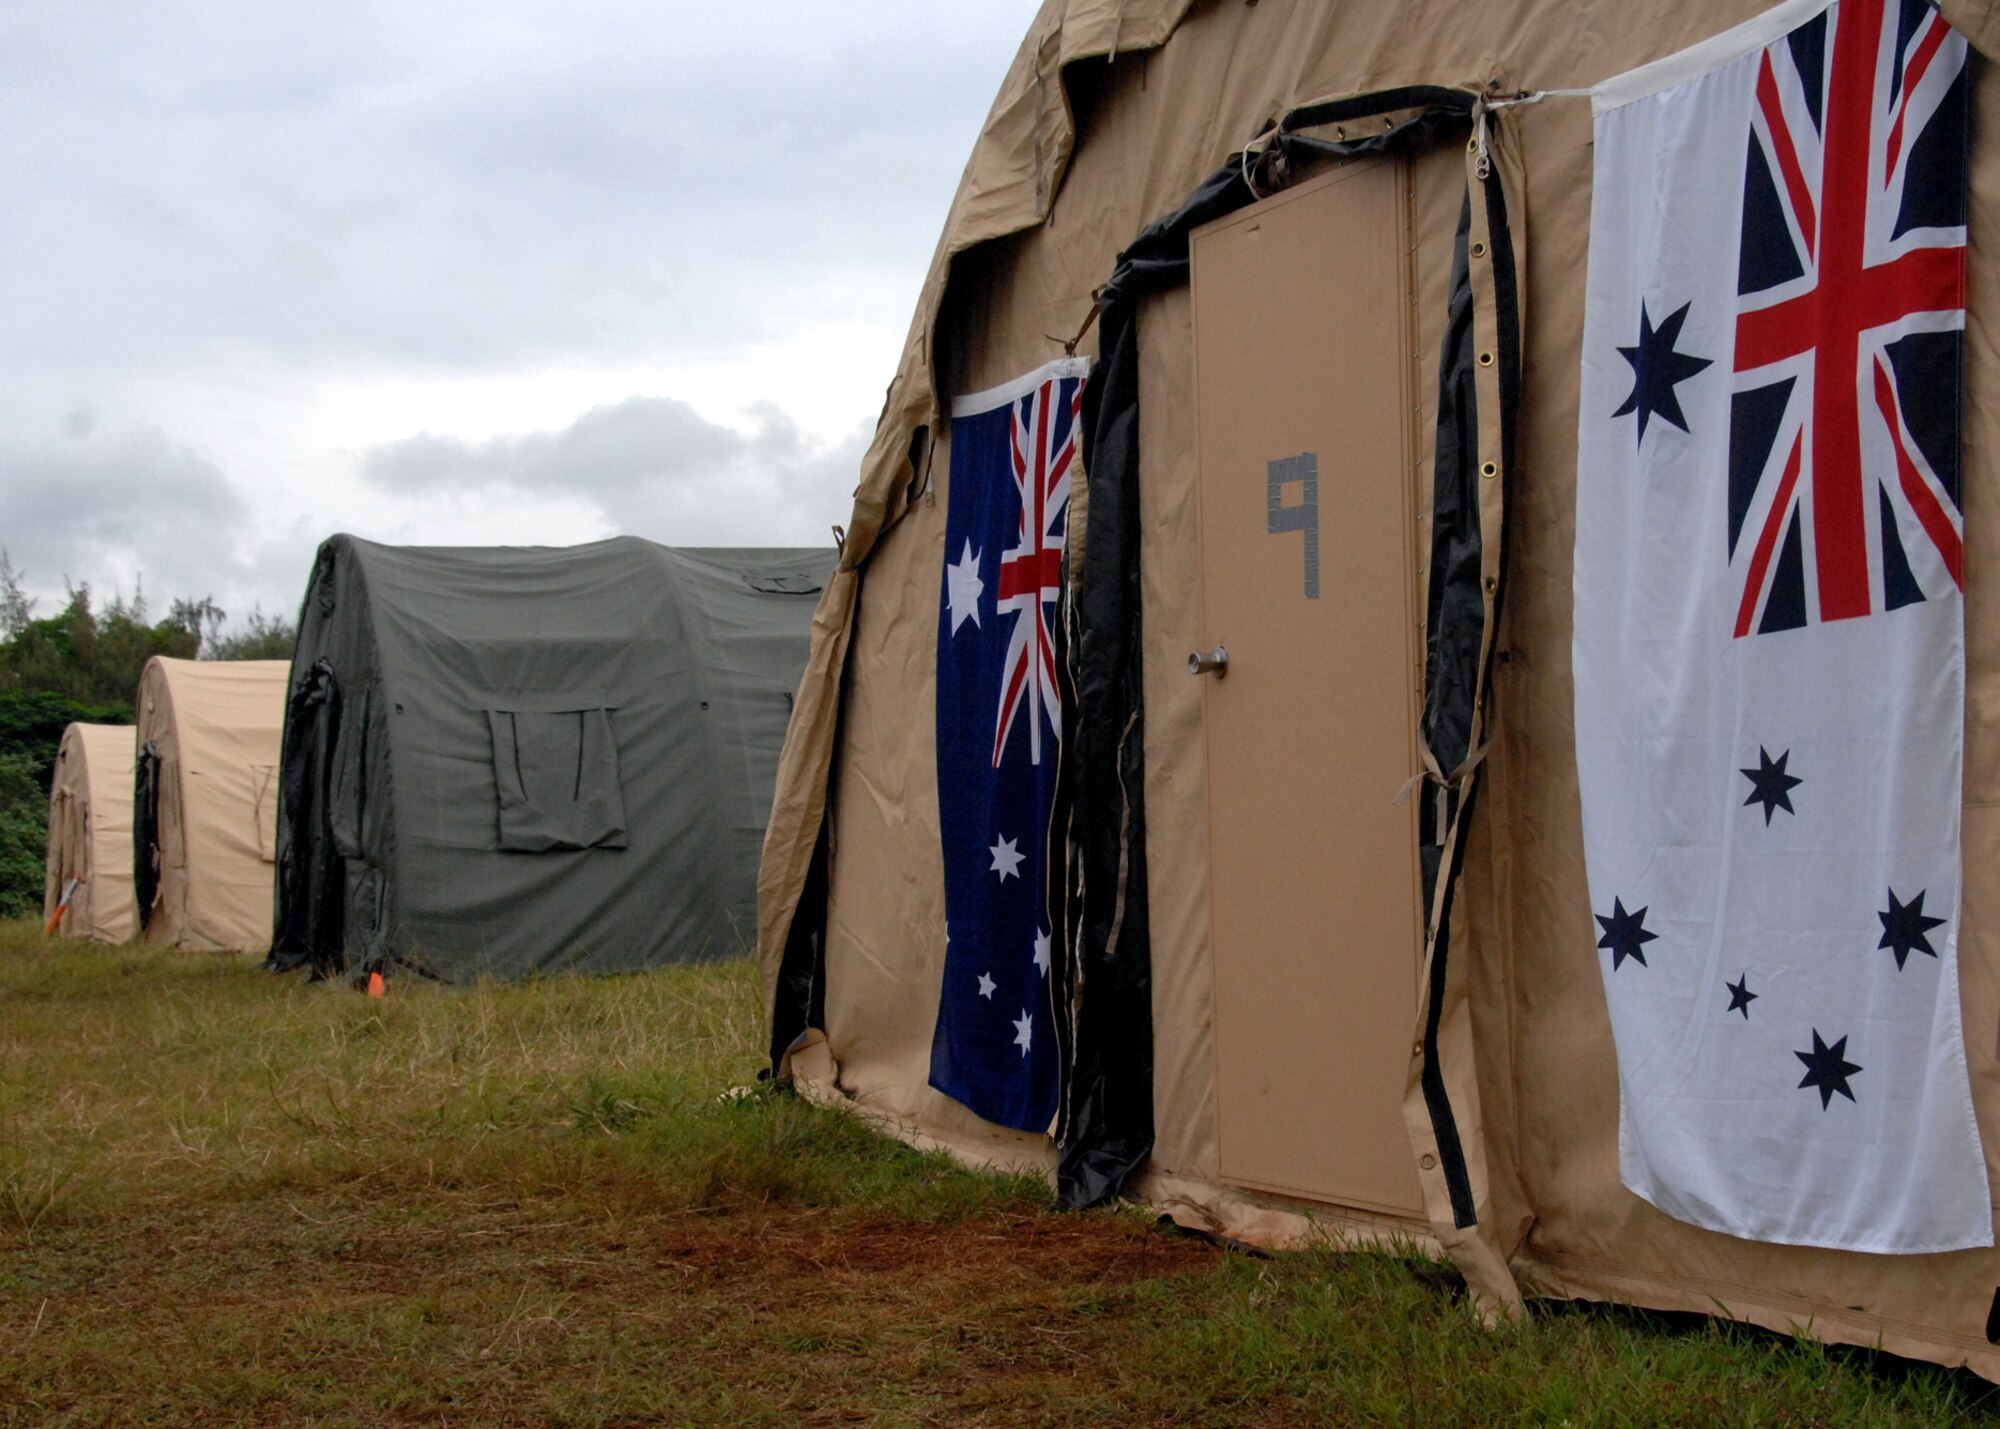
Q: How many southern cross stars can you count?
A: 10